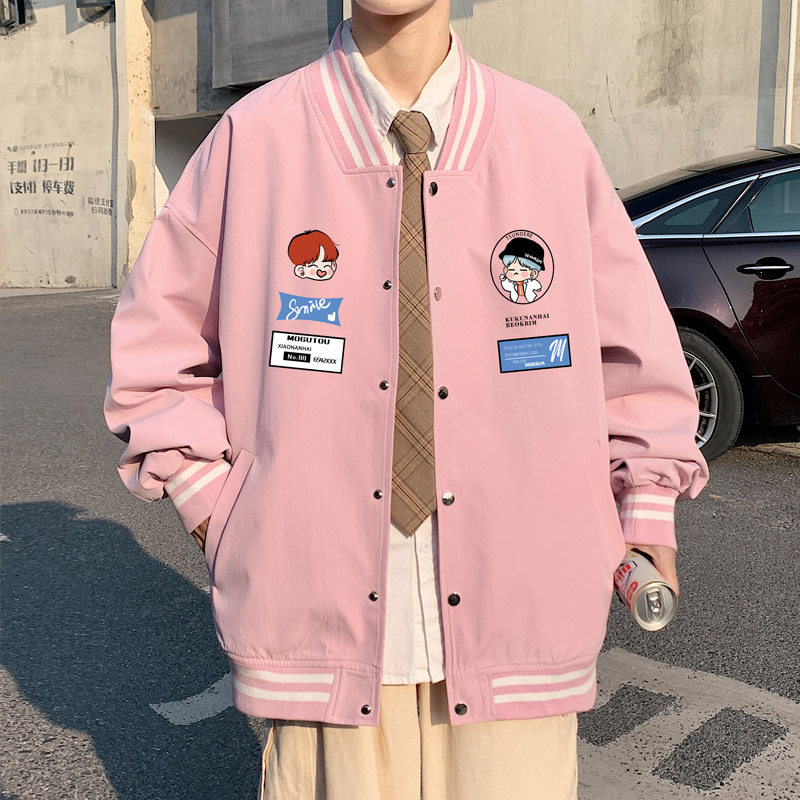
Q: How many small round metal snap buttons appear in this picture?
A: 12